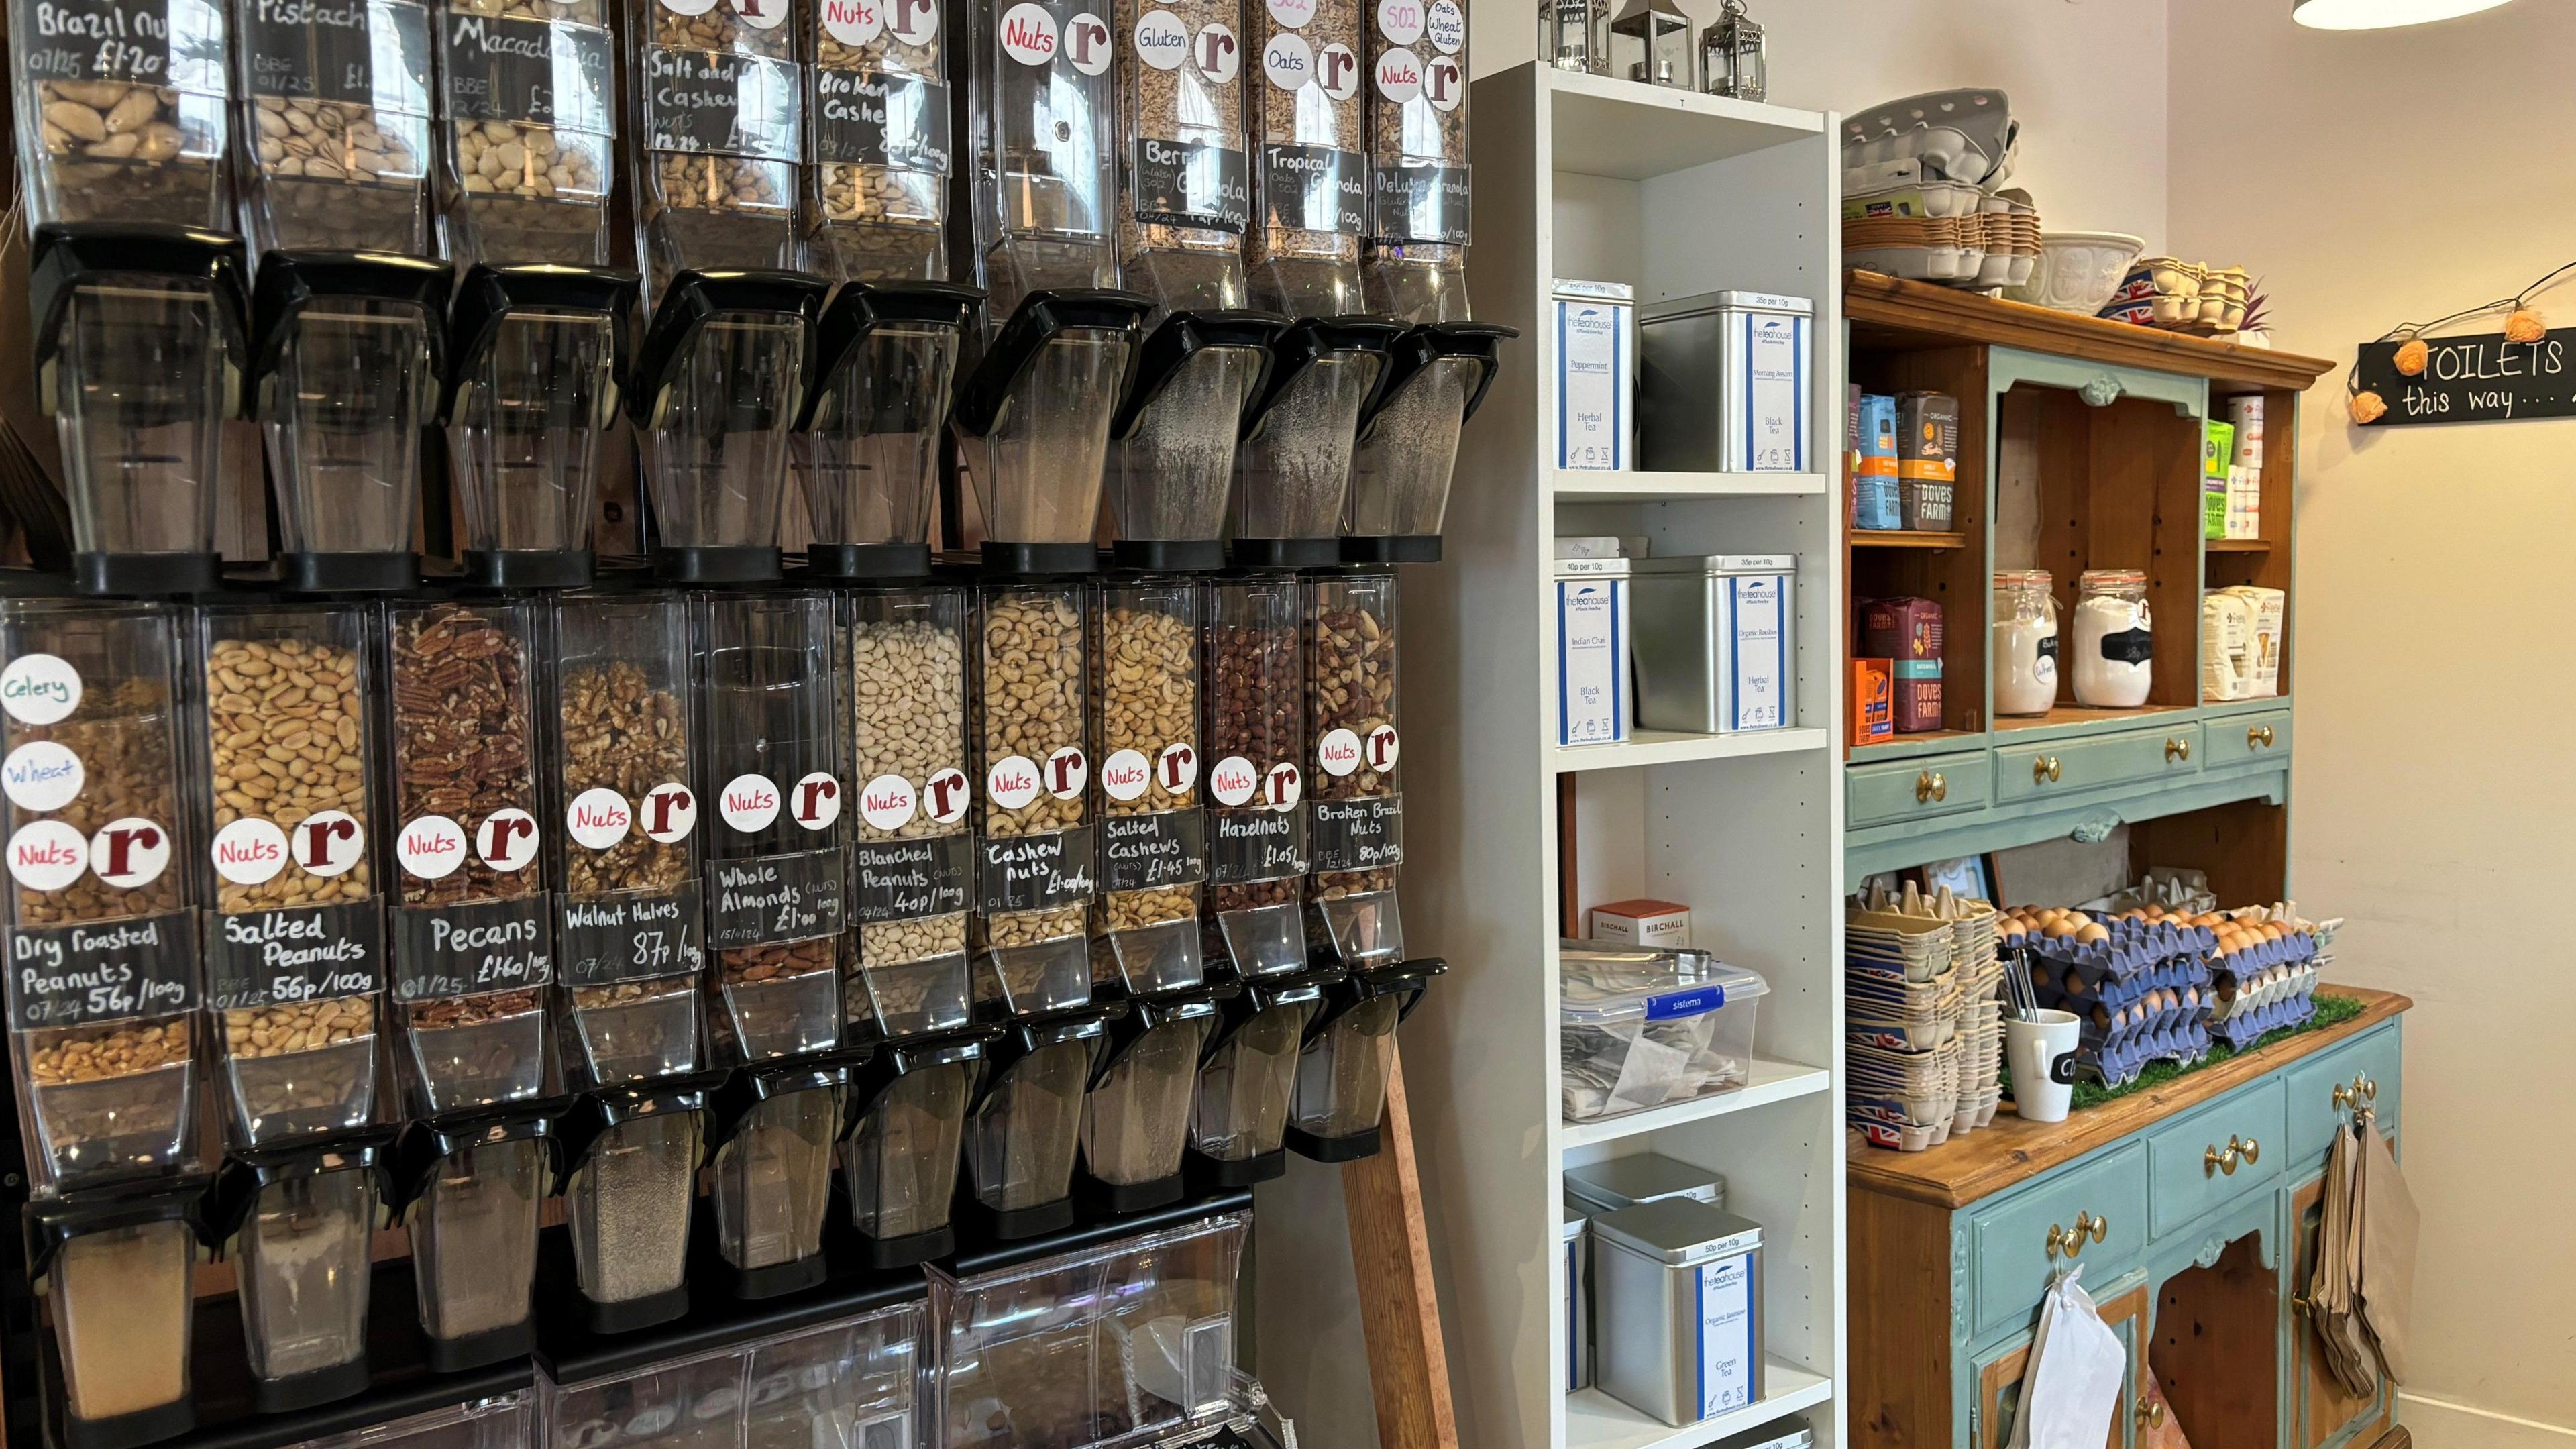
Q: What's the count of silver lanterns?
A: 3